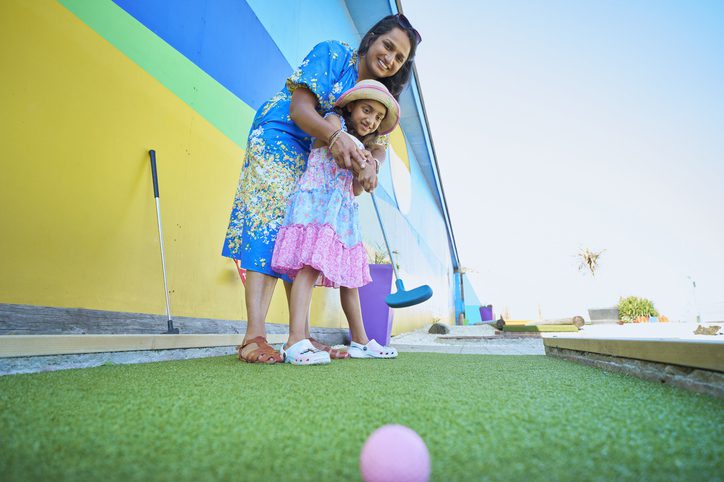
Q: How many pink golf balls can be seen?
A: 1